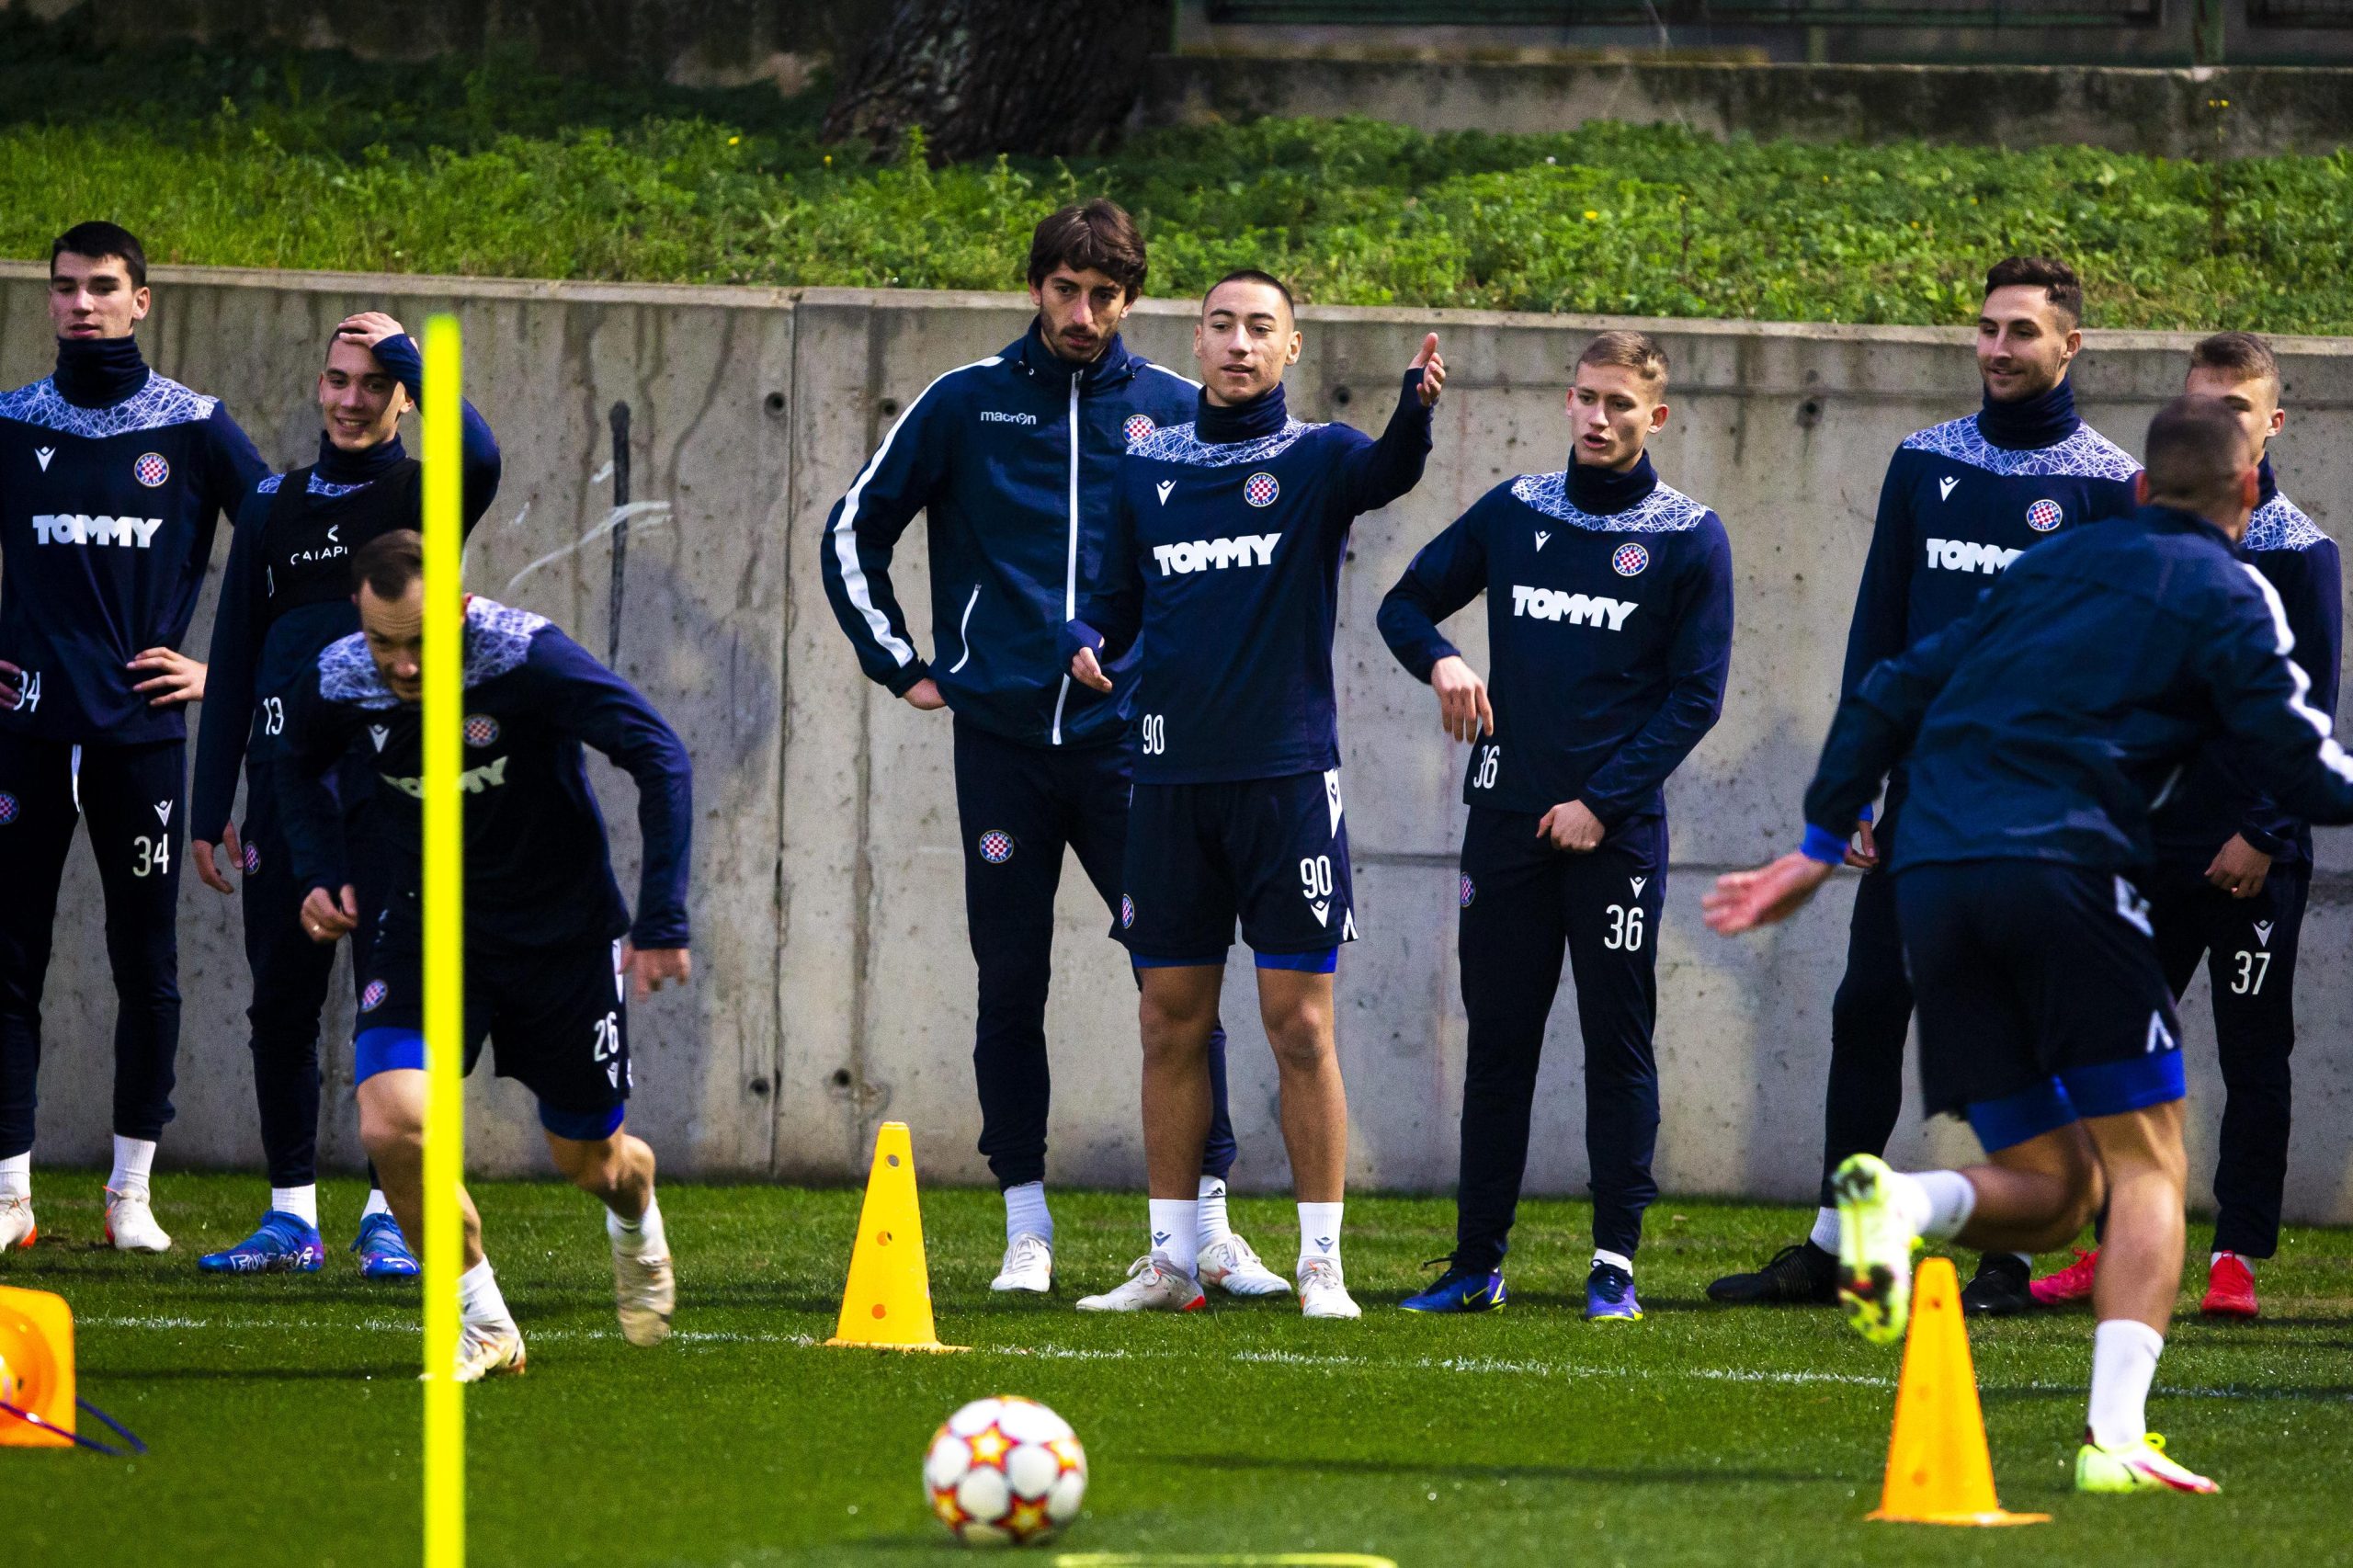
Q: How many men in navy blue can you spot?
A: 9